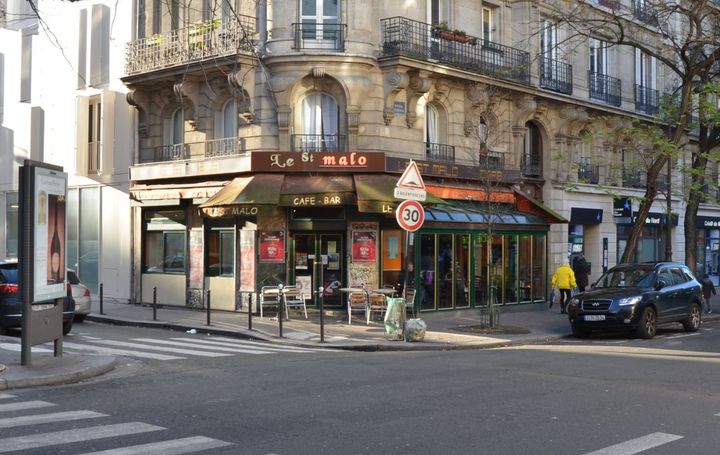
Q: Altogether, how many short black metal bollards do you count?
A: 6